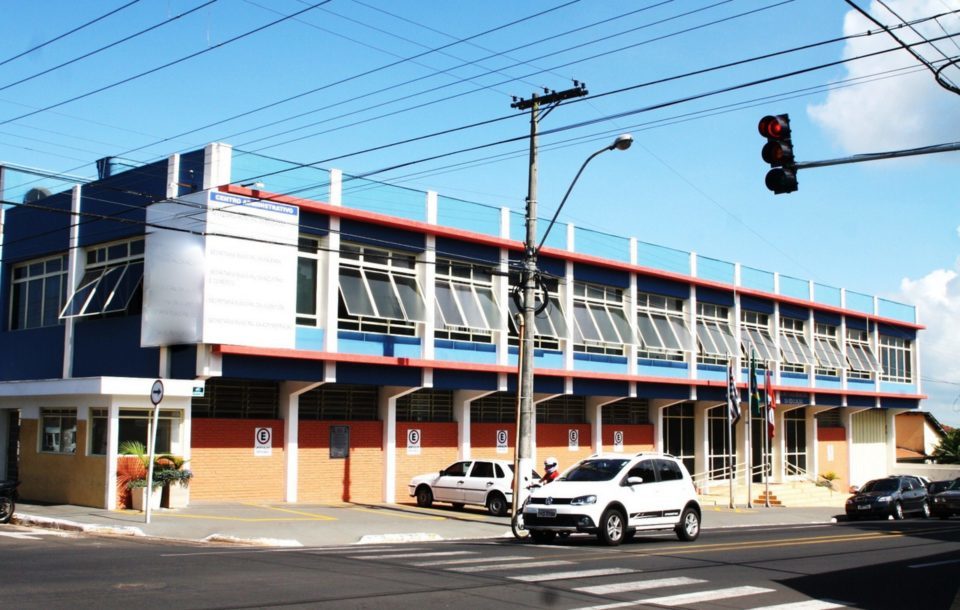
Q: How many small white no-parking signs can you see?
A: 5